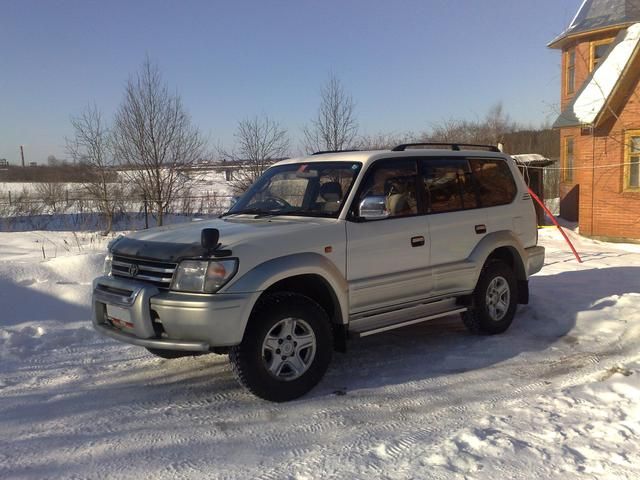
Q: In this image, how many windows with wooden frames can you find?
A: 4